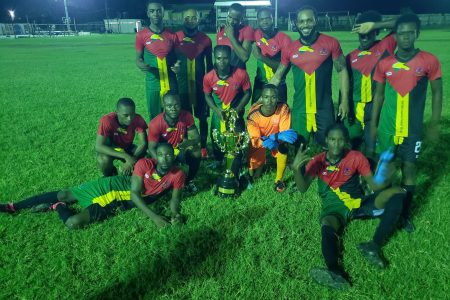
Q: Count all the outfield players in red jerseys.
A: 12